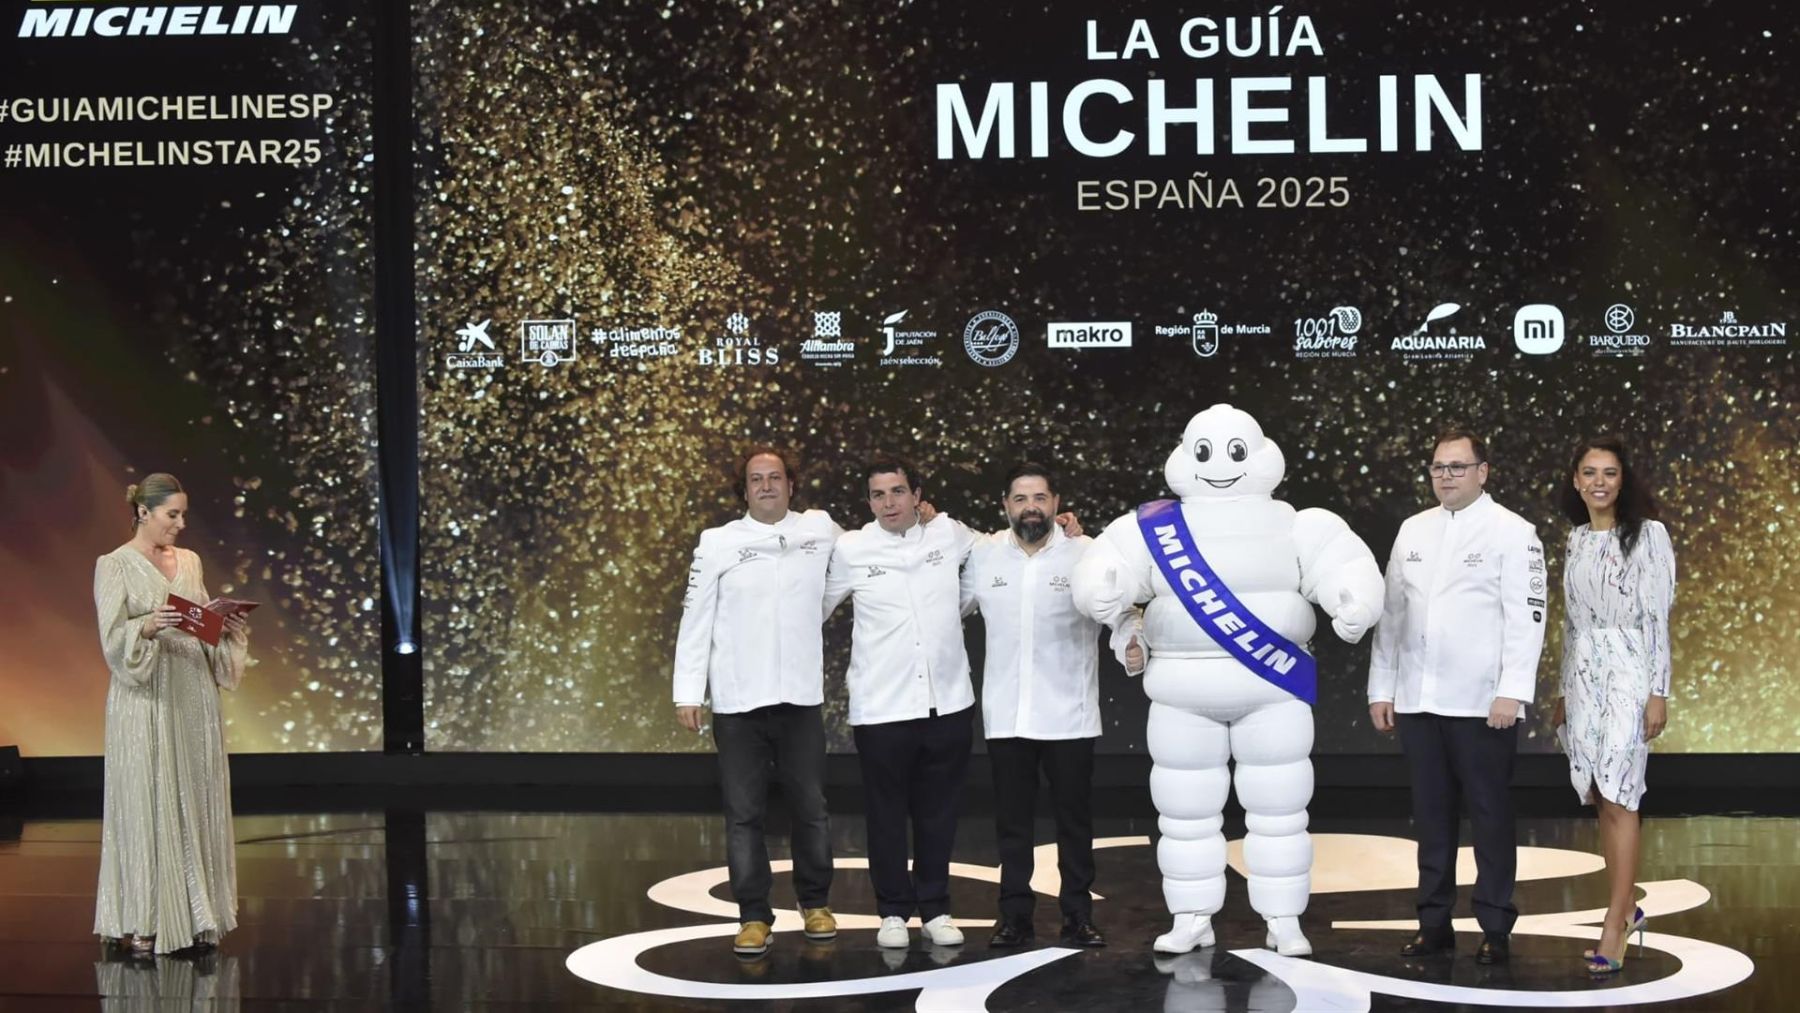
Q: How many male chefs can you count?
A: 4